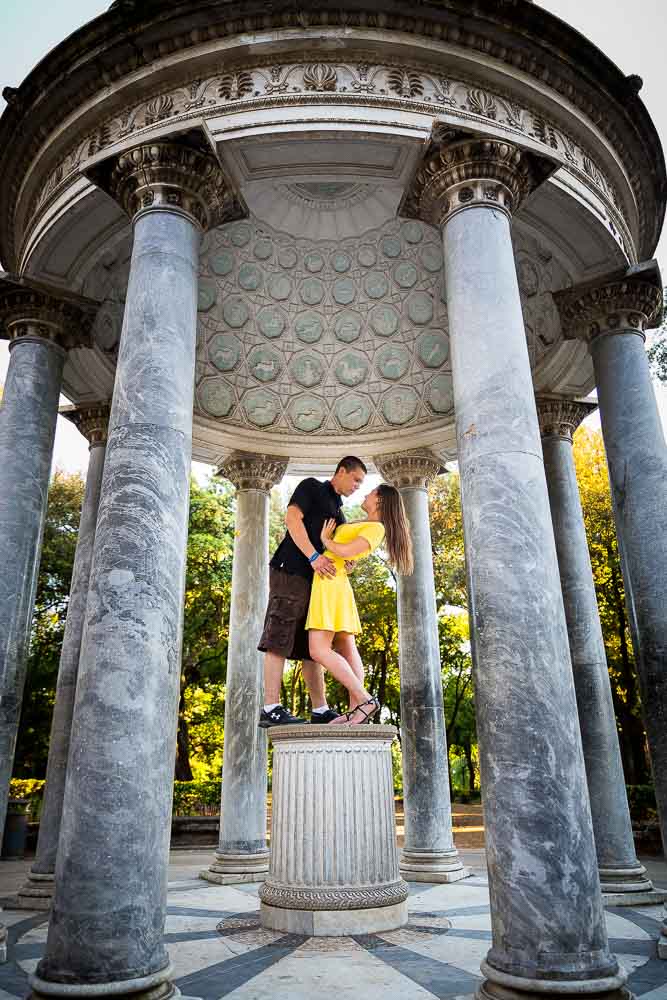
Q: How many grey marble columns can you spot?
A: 8